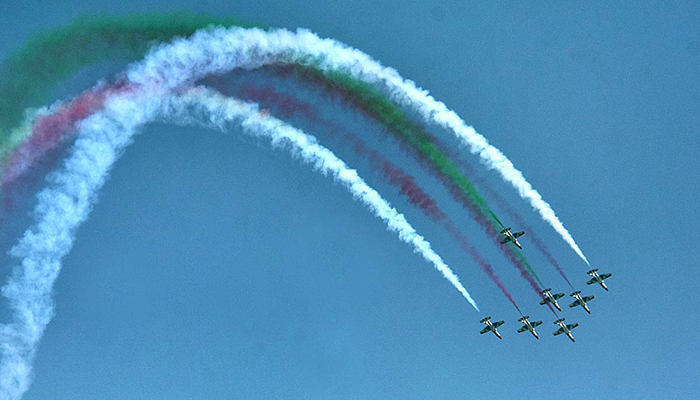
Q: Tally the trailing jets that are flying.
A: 7